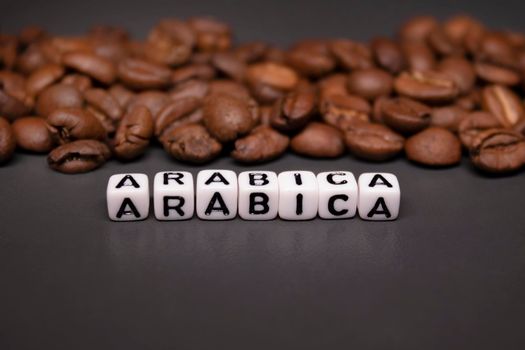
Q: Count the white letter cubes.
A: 7